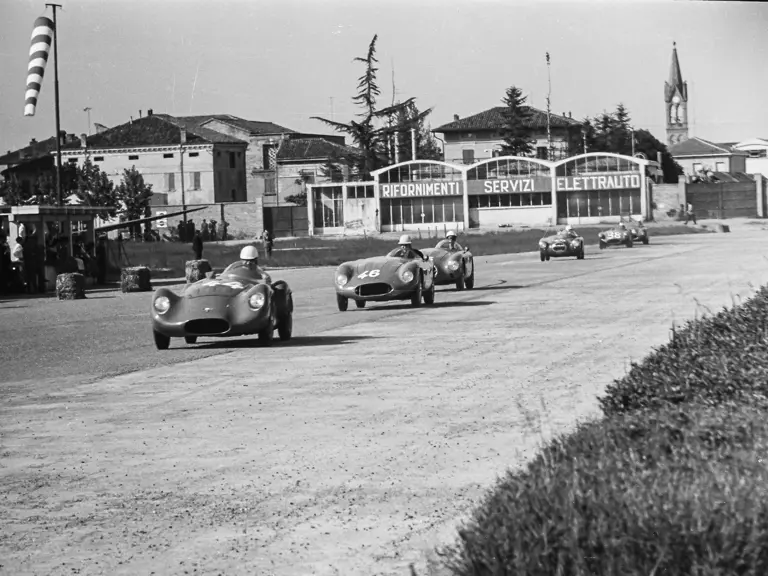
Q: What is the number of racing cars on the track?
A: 6